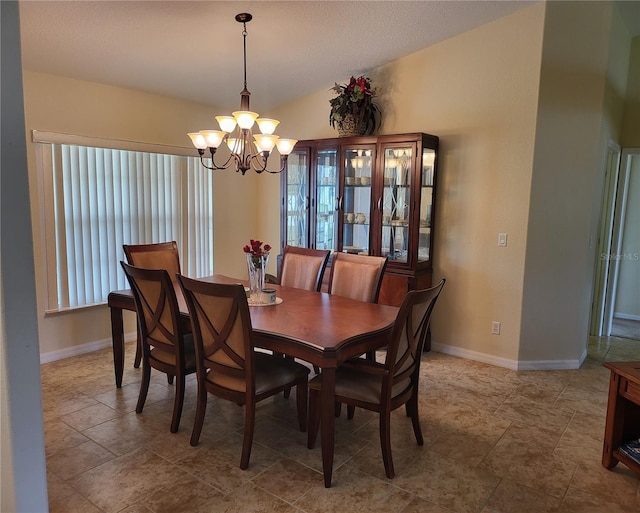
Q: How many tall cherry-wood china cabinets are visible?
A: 1